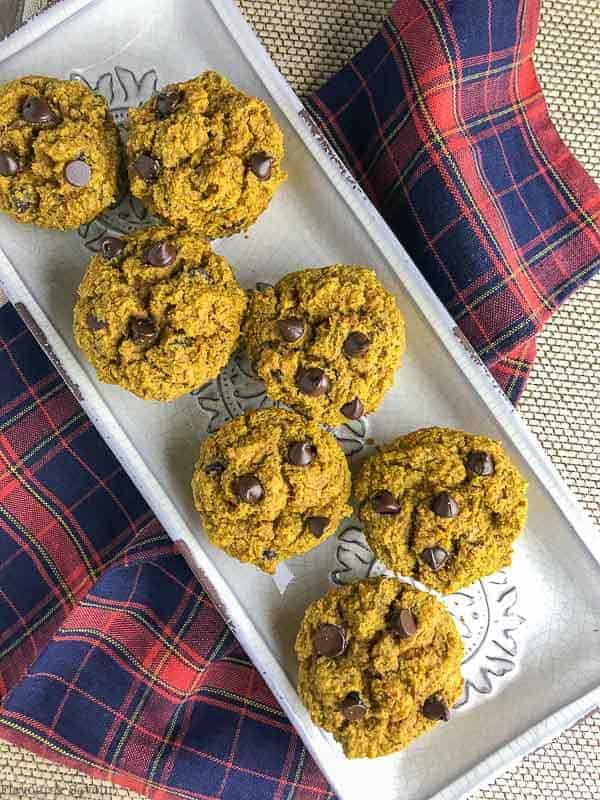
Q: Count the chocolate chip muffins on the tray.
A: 7